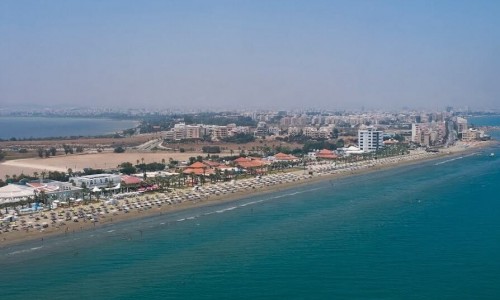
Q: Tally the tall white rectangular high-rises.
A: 1